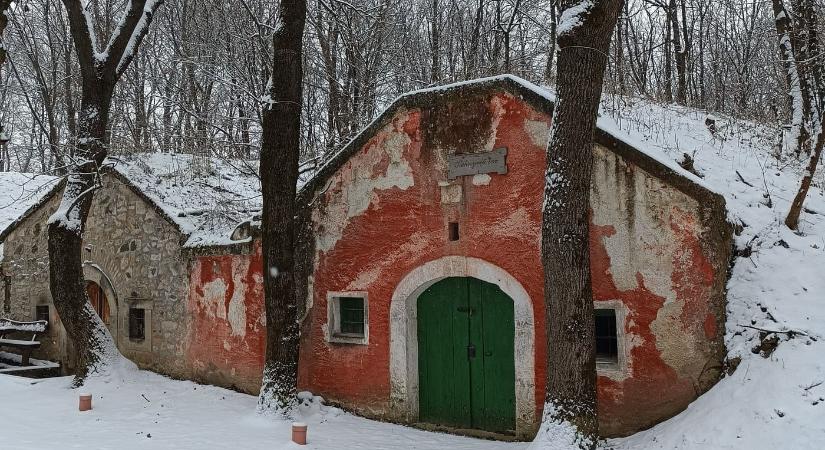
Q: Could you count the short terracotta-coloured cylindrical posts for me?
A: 2